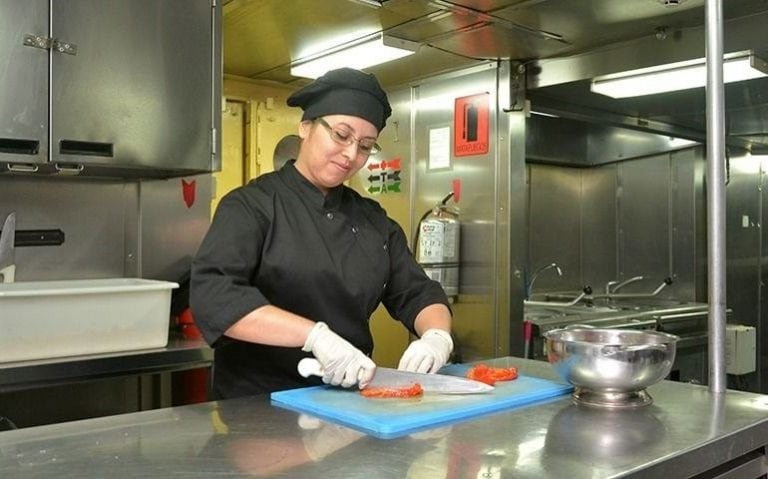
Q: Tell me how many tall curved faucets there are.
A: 2